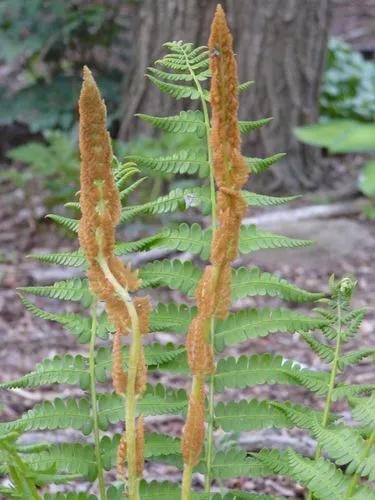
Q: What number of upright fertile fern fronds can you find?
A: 2